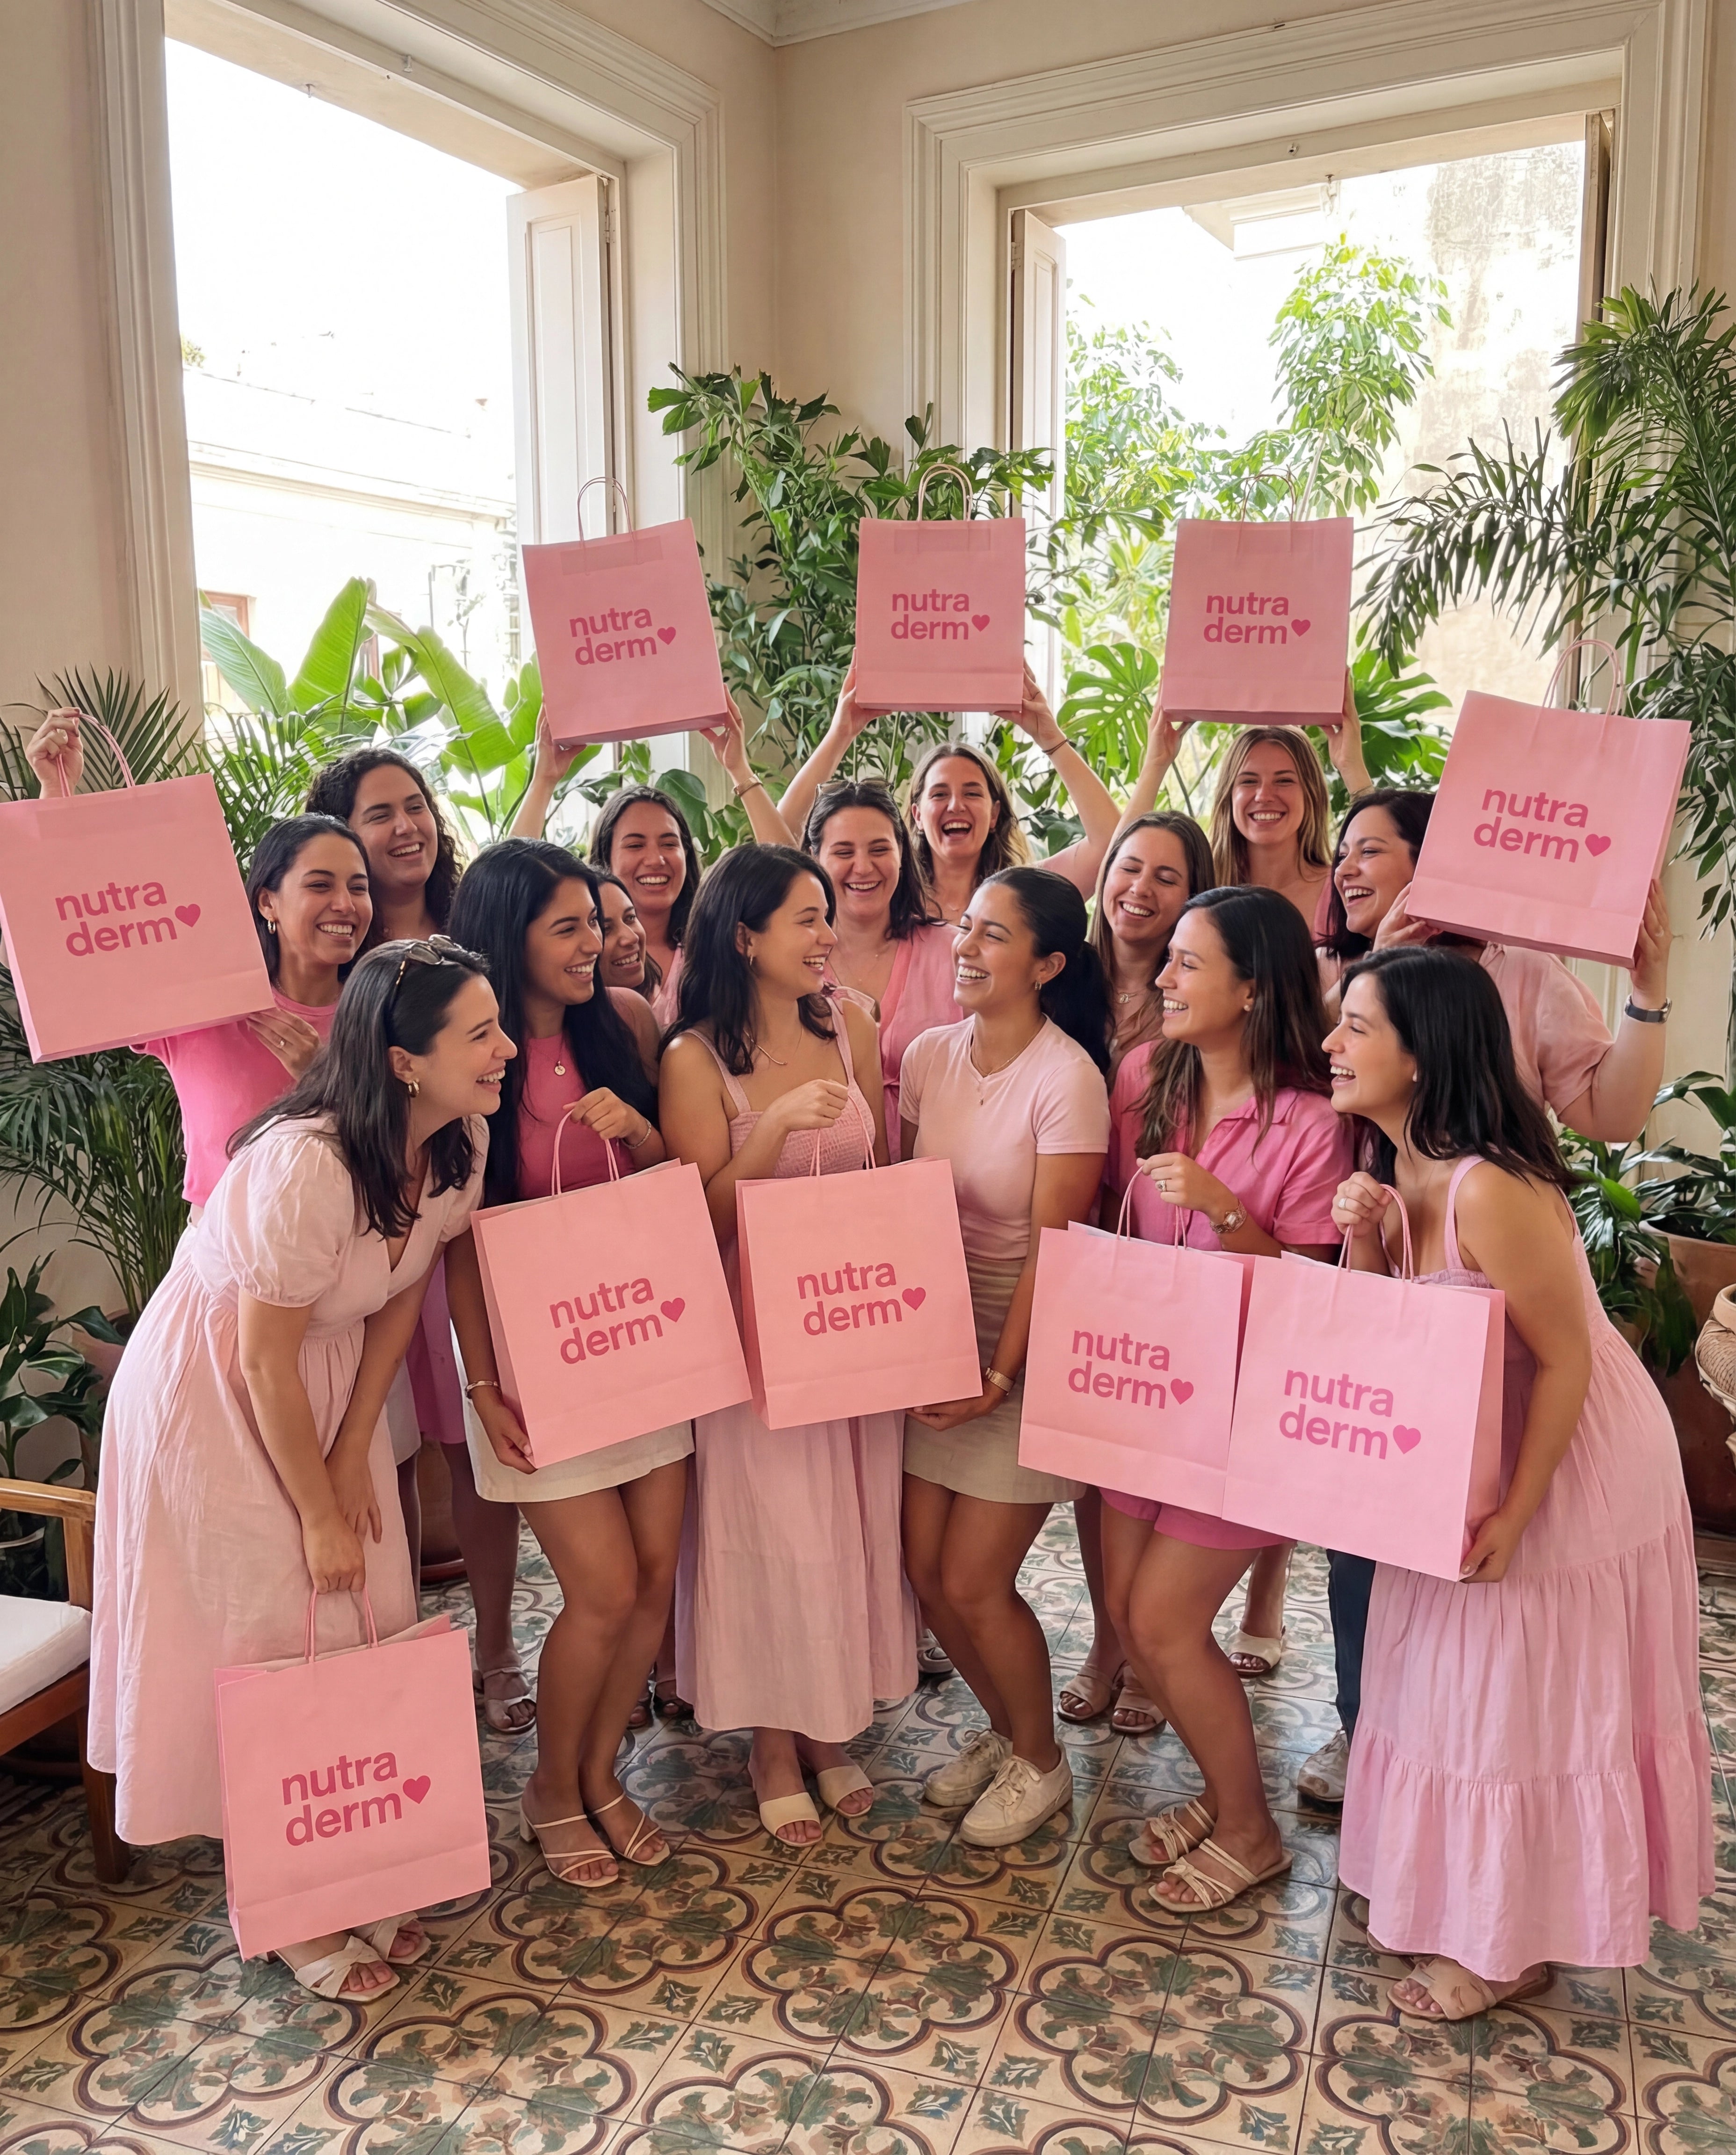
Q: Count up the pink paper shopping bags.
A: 10